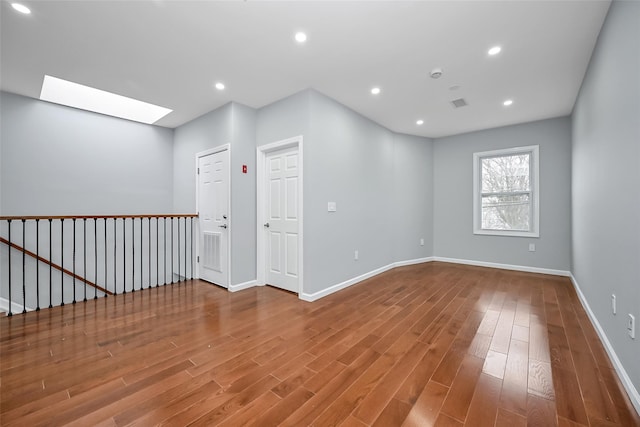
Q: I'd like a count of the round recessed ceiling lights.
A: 7